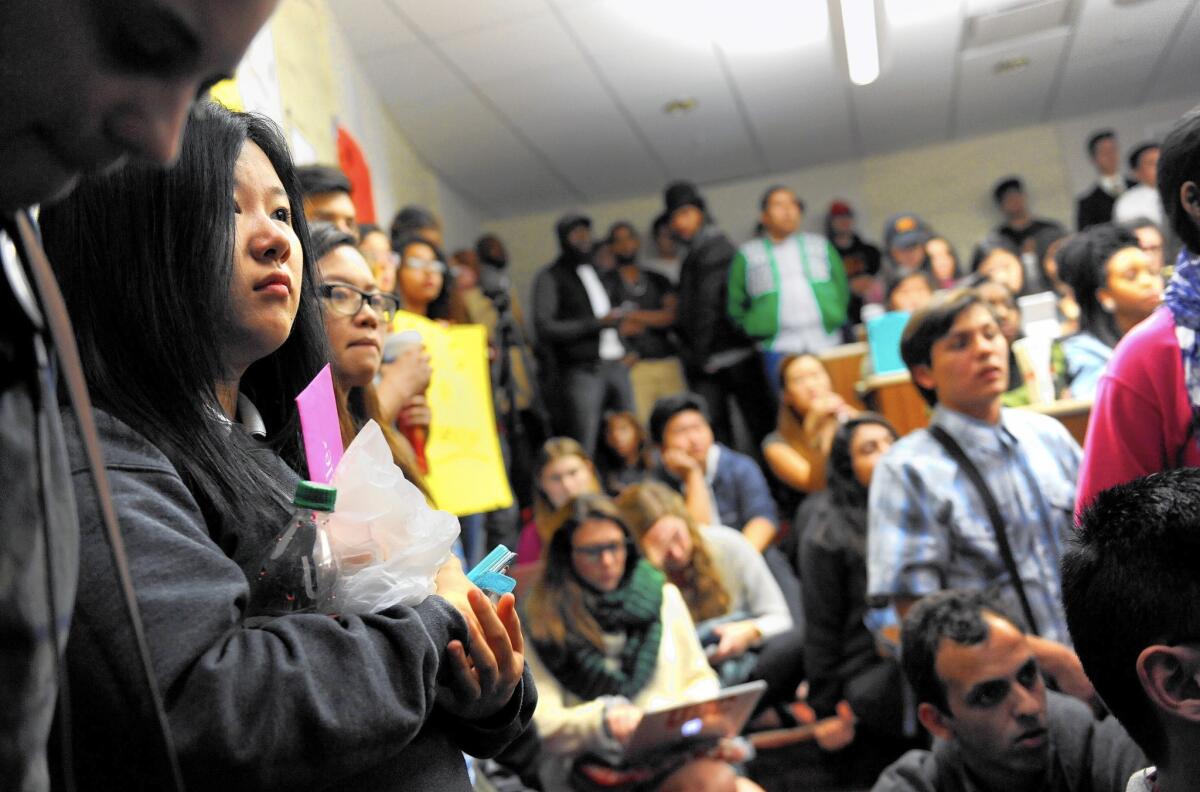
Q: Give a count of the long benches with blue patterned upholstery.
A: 0